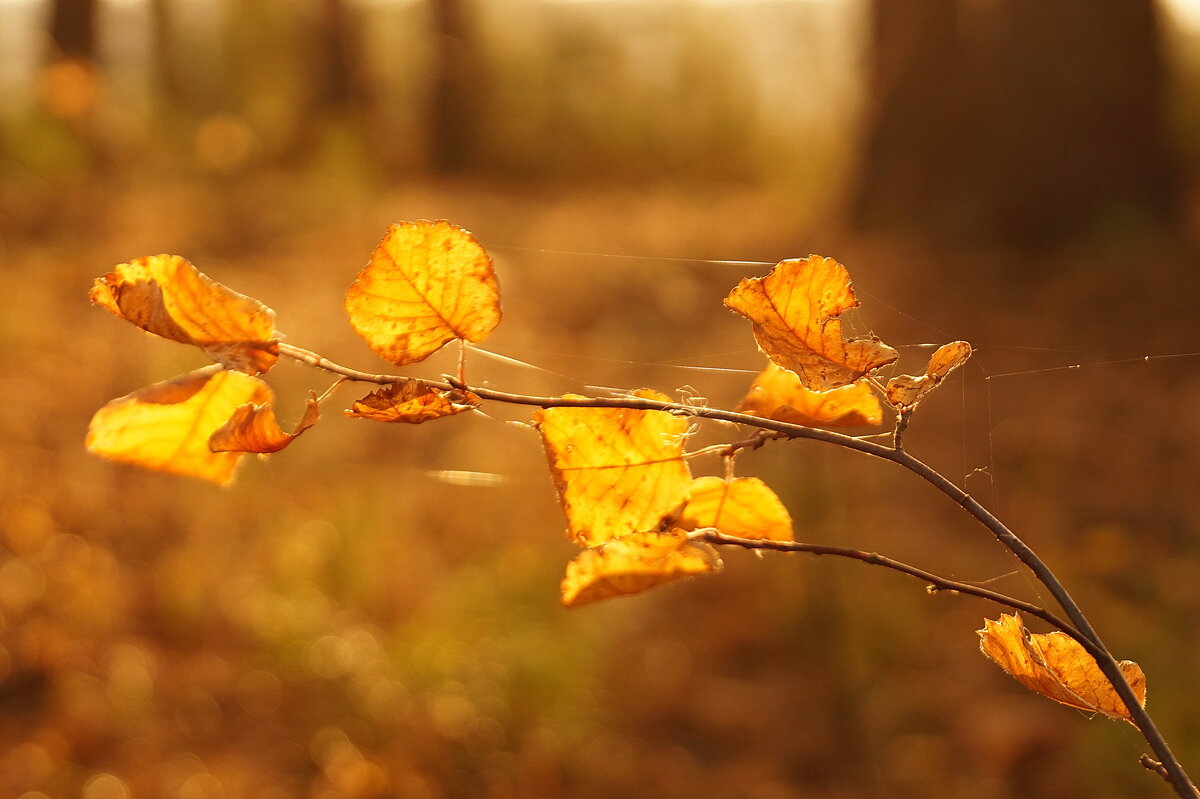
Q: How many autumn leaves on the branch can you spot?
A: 12